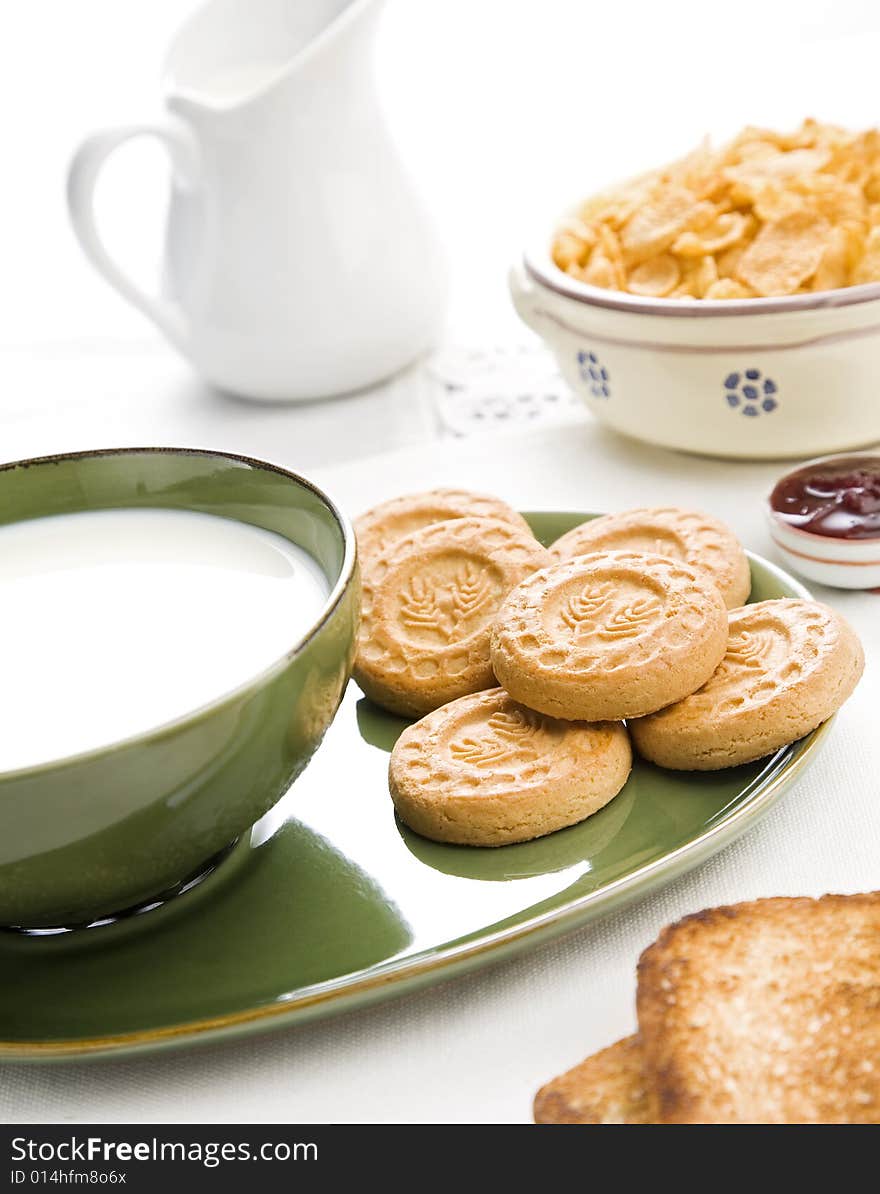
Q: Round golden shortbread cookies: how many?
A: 6